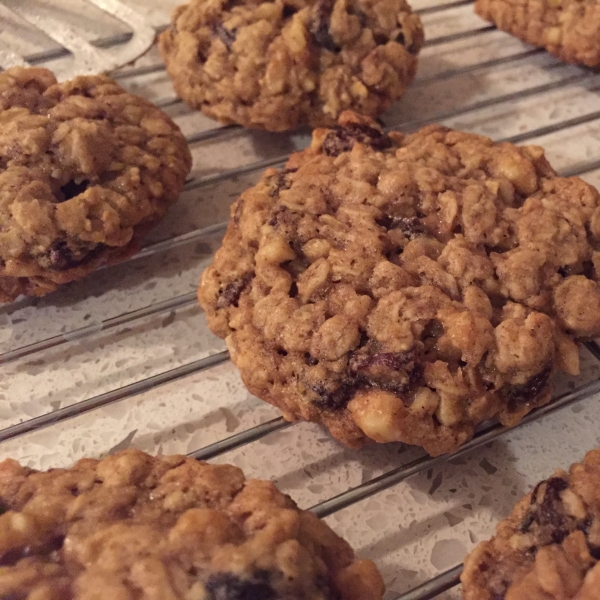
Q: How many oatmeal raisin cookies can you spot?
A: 6